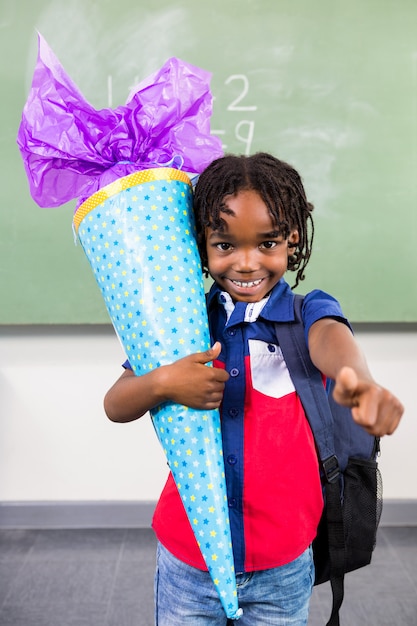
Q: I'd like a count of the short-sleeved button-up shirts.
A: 1